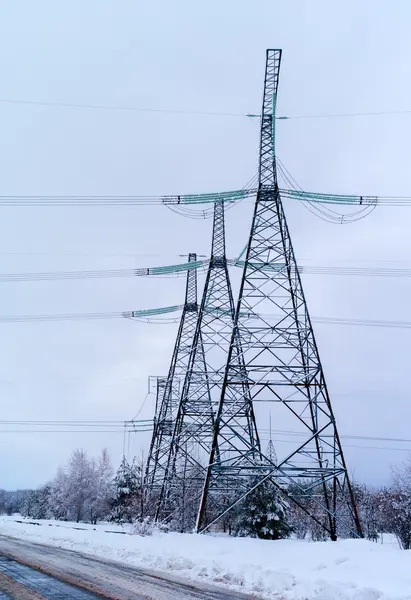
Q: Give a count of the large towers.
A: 3